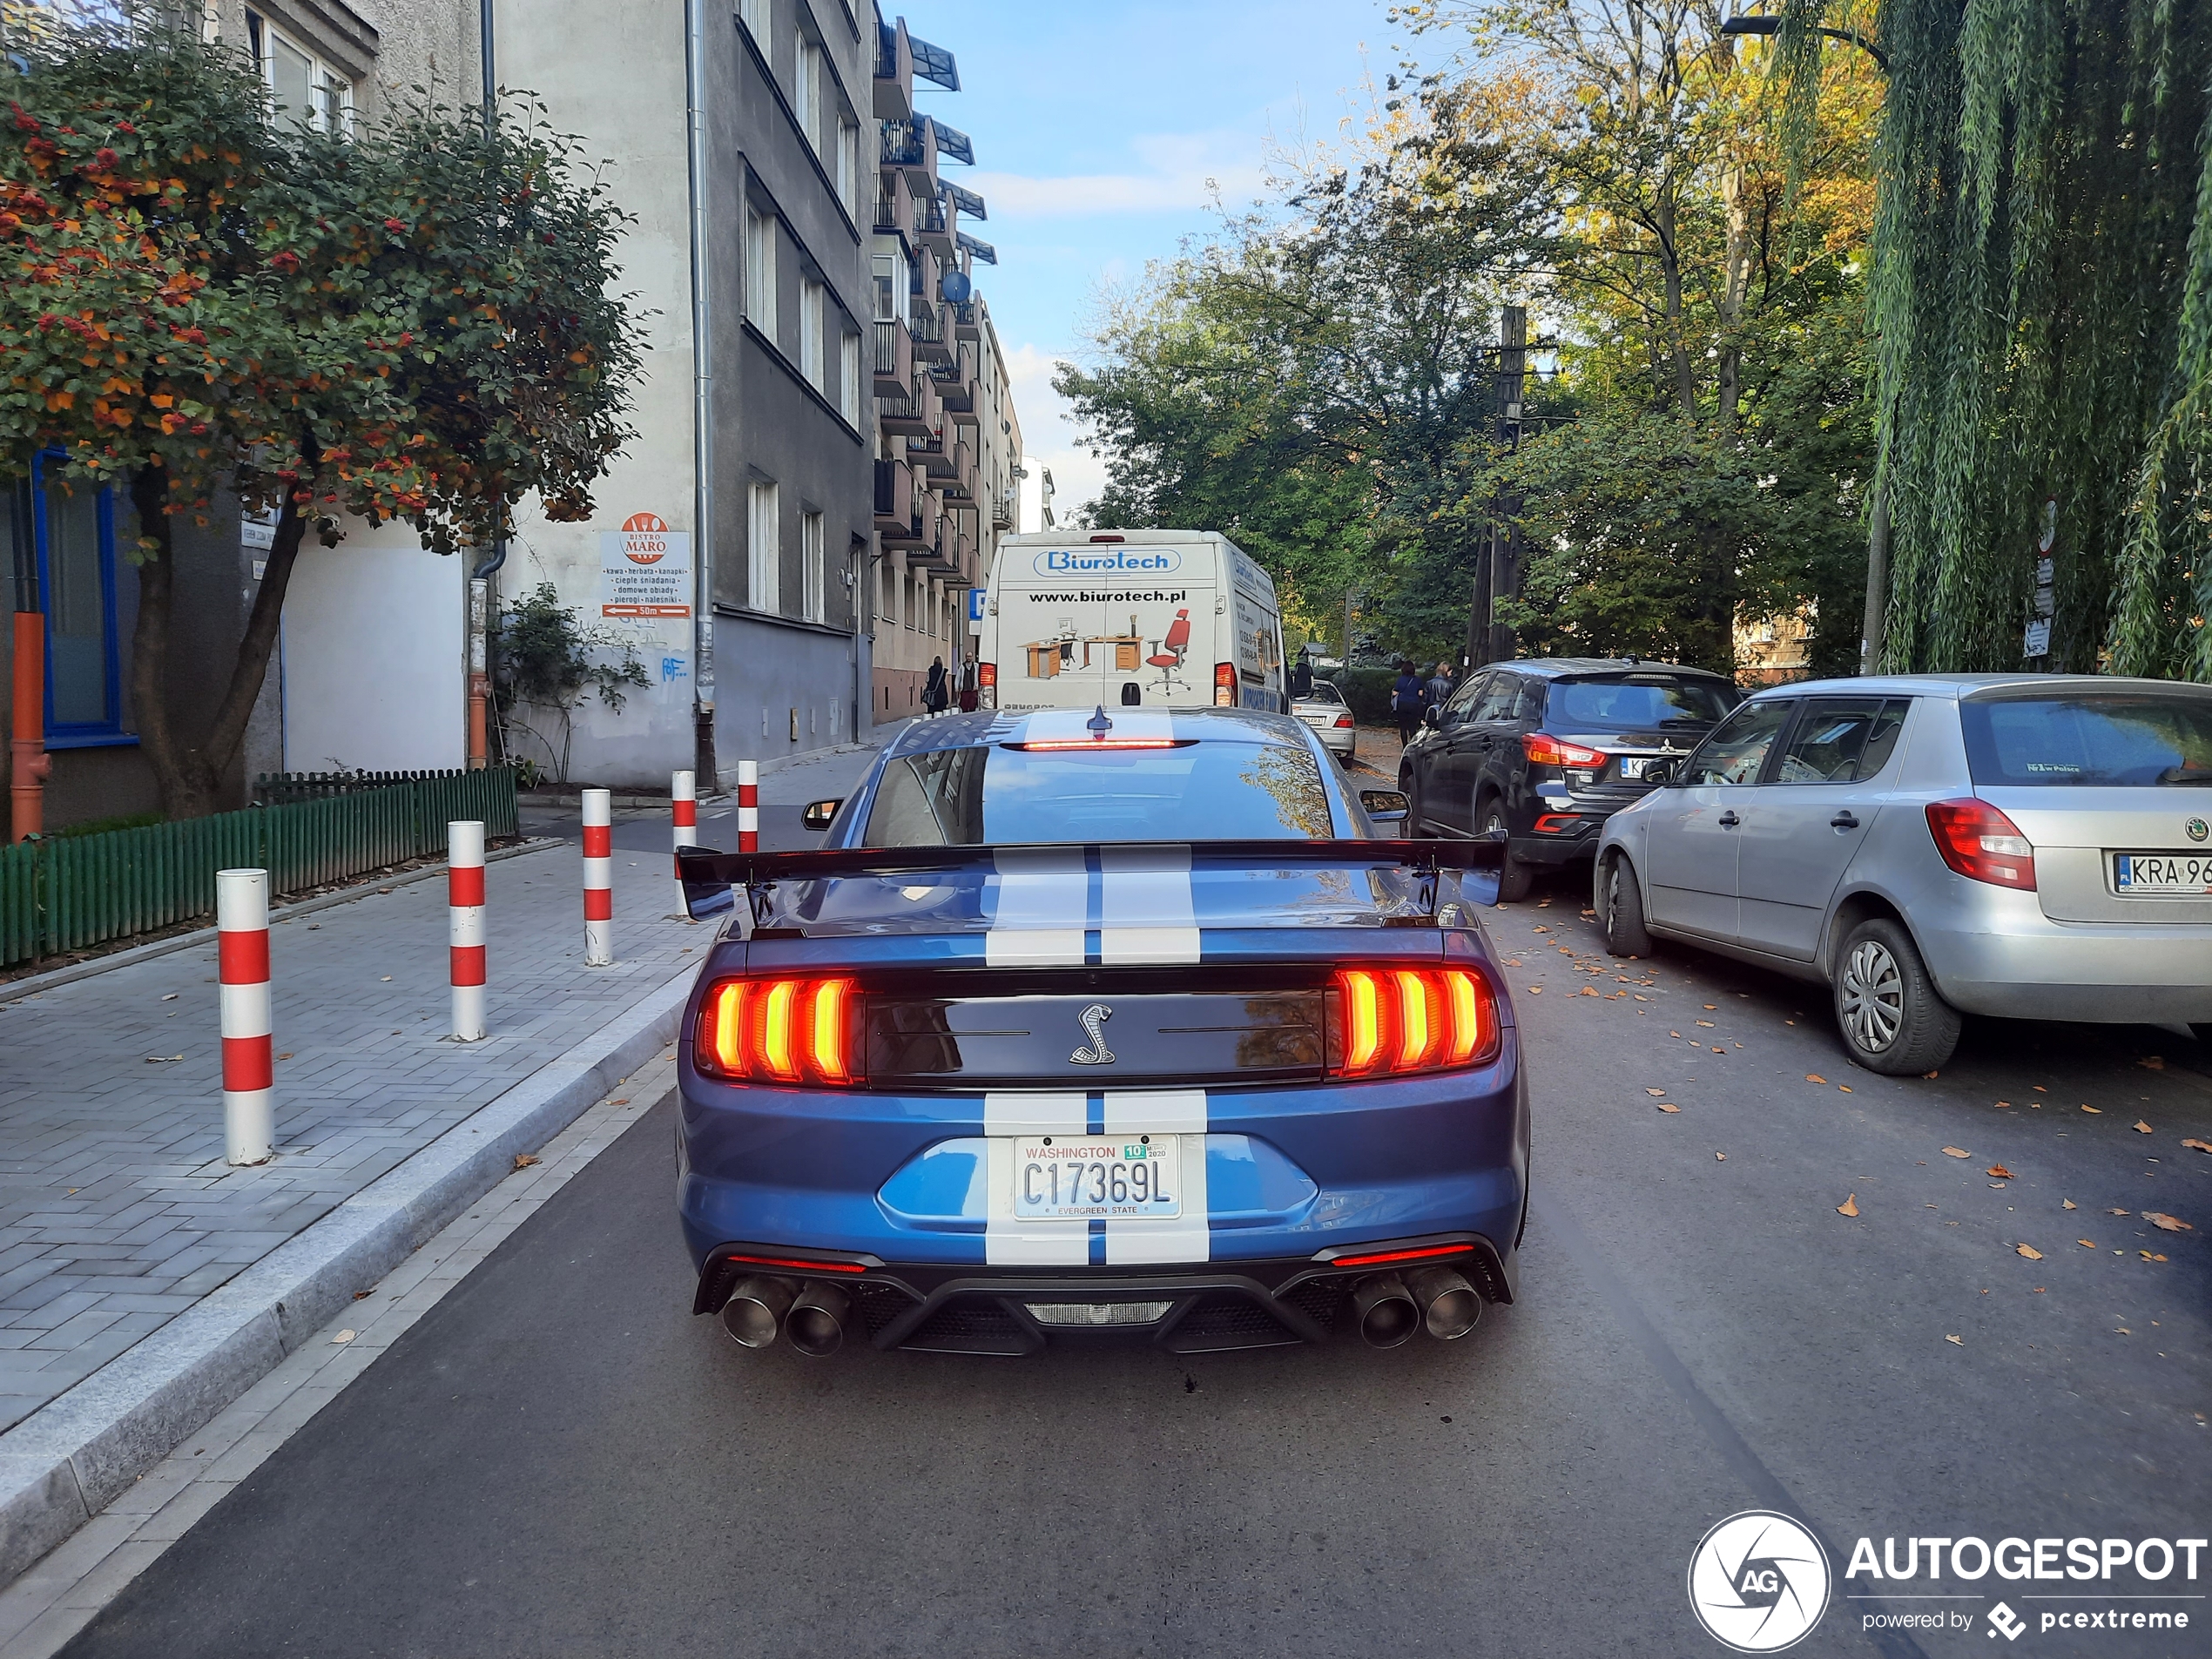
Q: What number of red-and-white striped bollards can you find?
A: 5